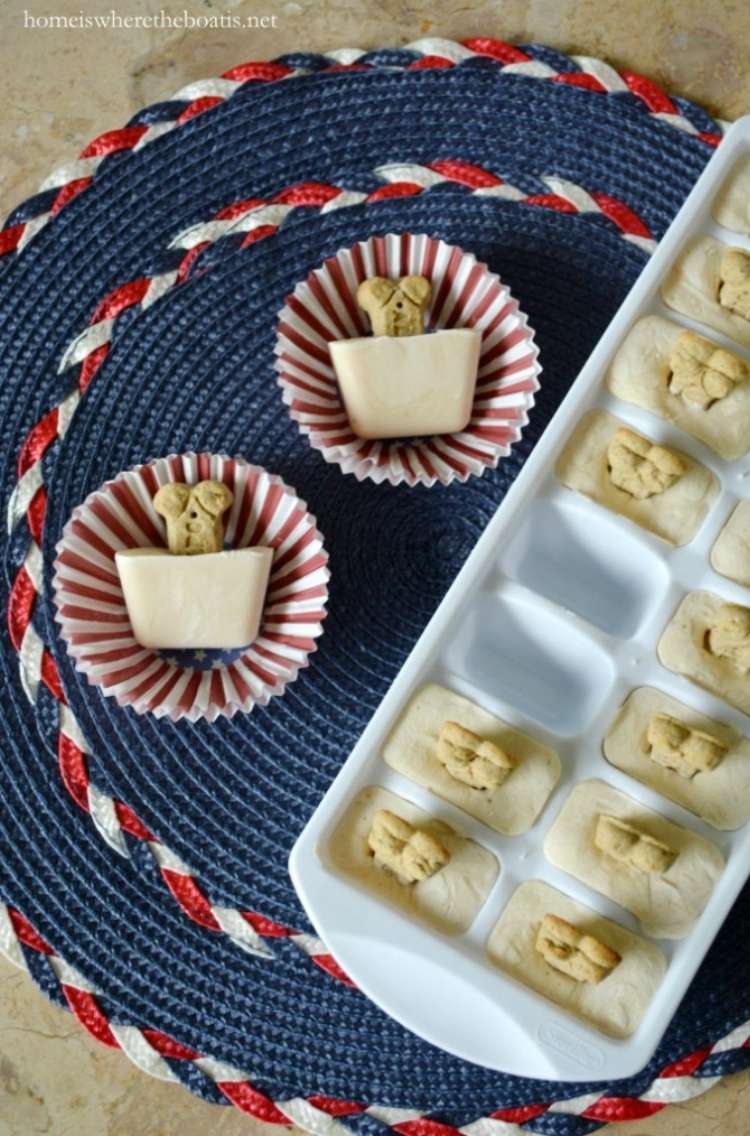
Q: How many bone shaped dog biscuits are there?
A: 11